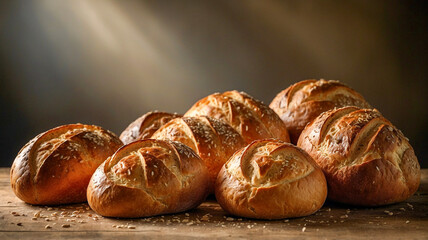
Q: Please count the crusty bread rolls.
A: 8